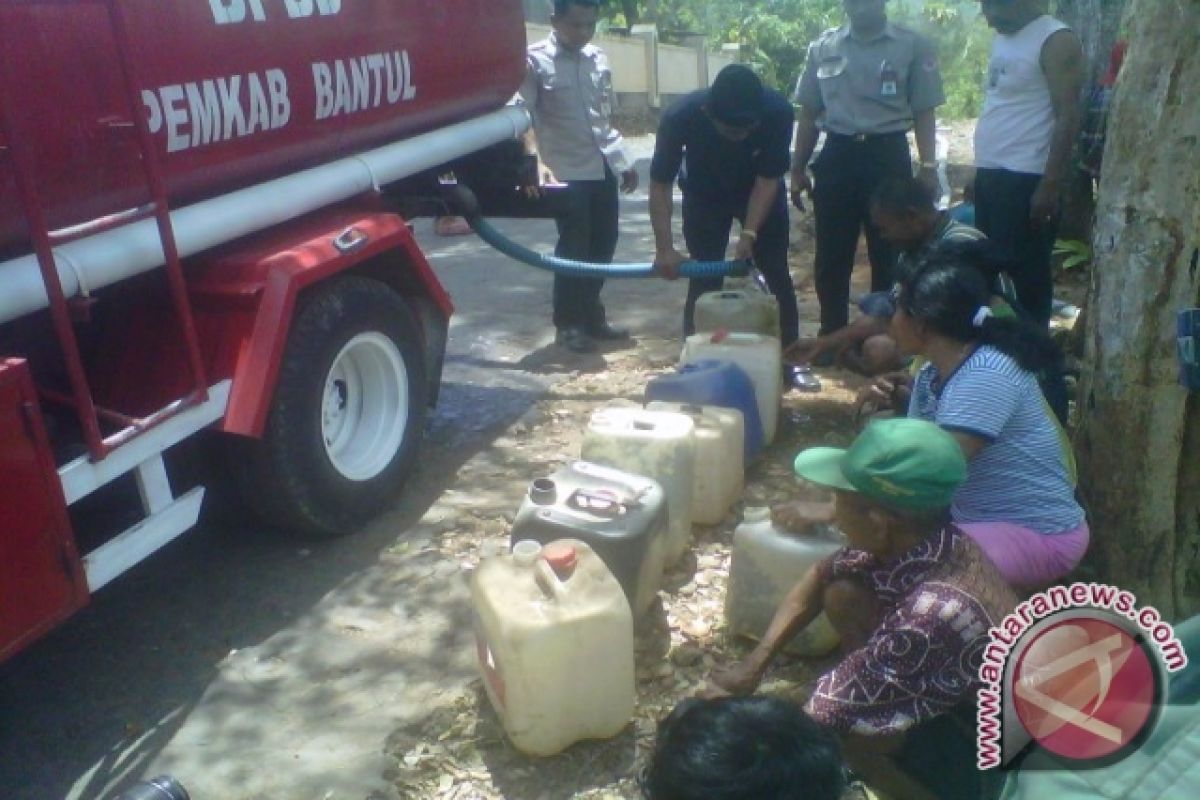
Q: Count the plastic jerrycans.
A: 8